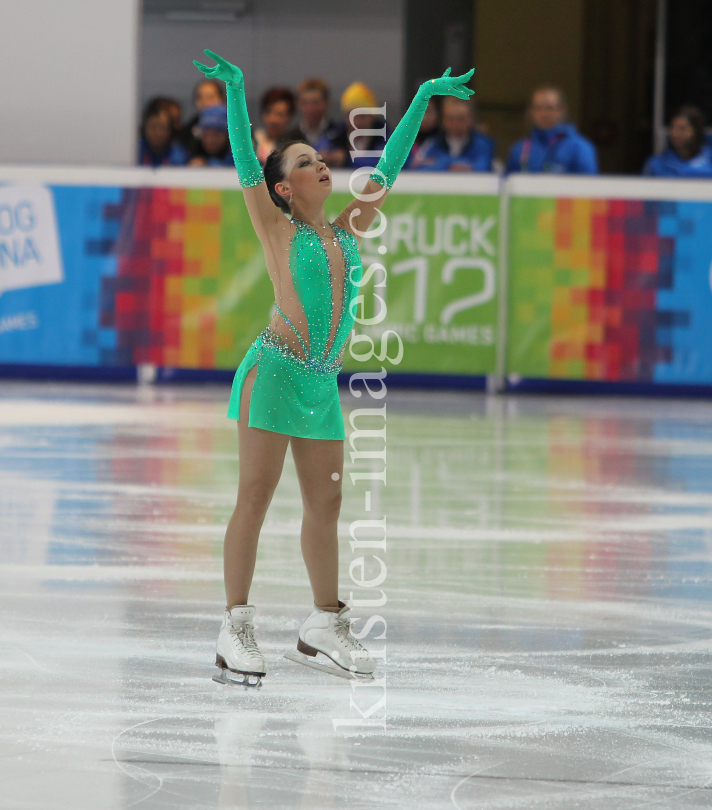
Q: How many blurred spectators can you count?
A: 11